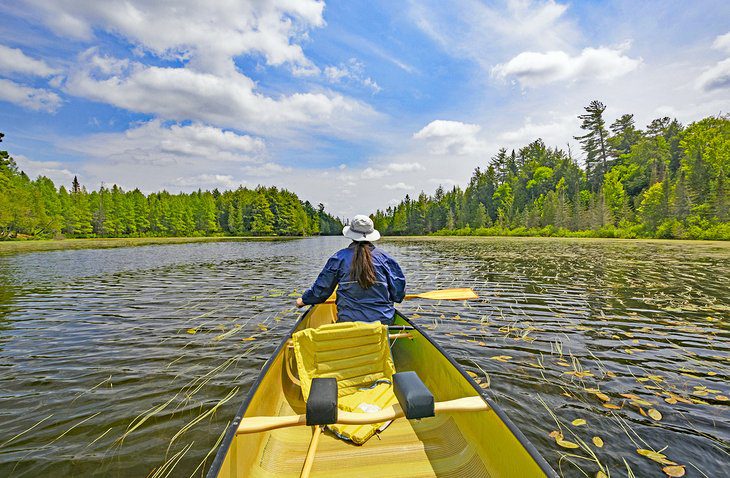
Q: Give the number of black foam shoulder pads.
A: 2